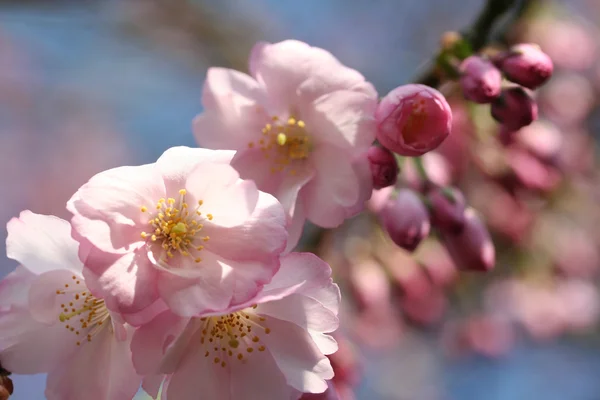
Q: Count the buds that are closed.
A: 7